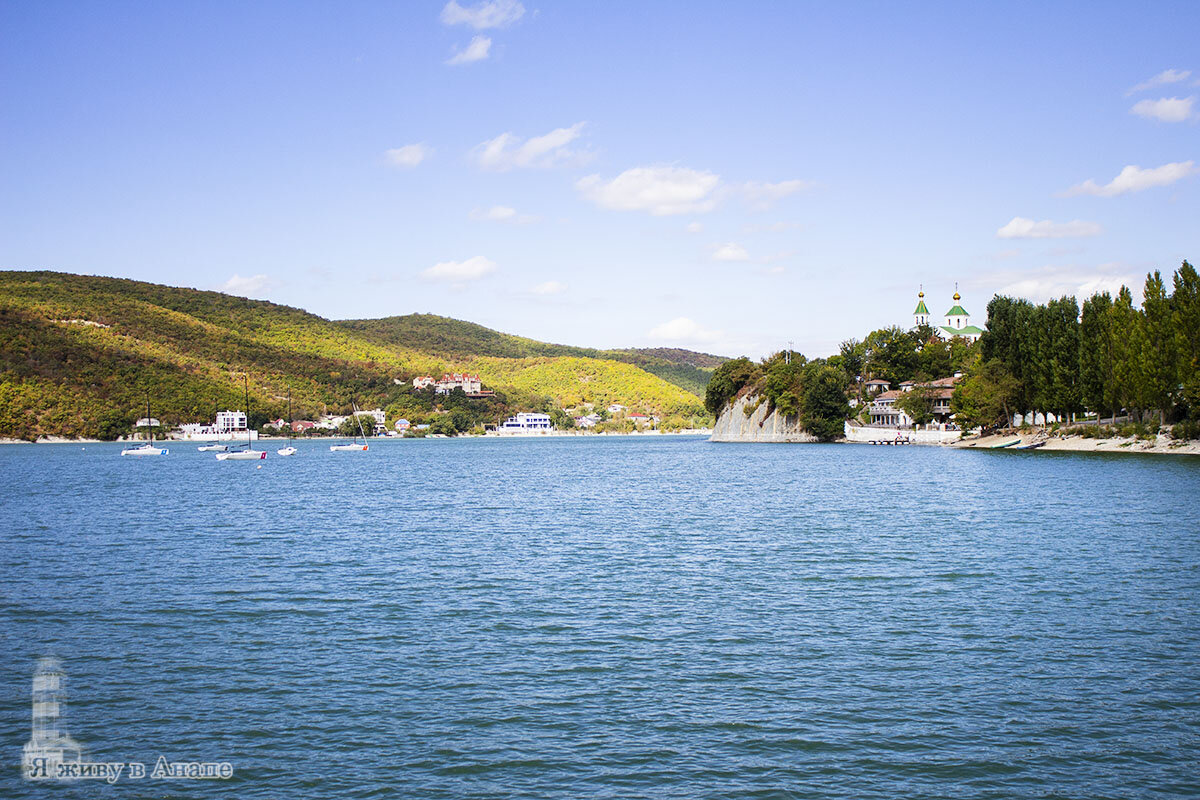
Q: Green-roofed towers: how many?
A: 2